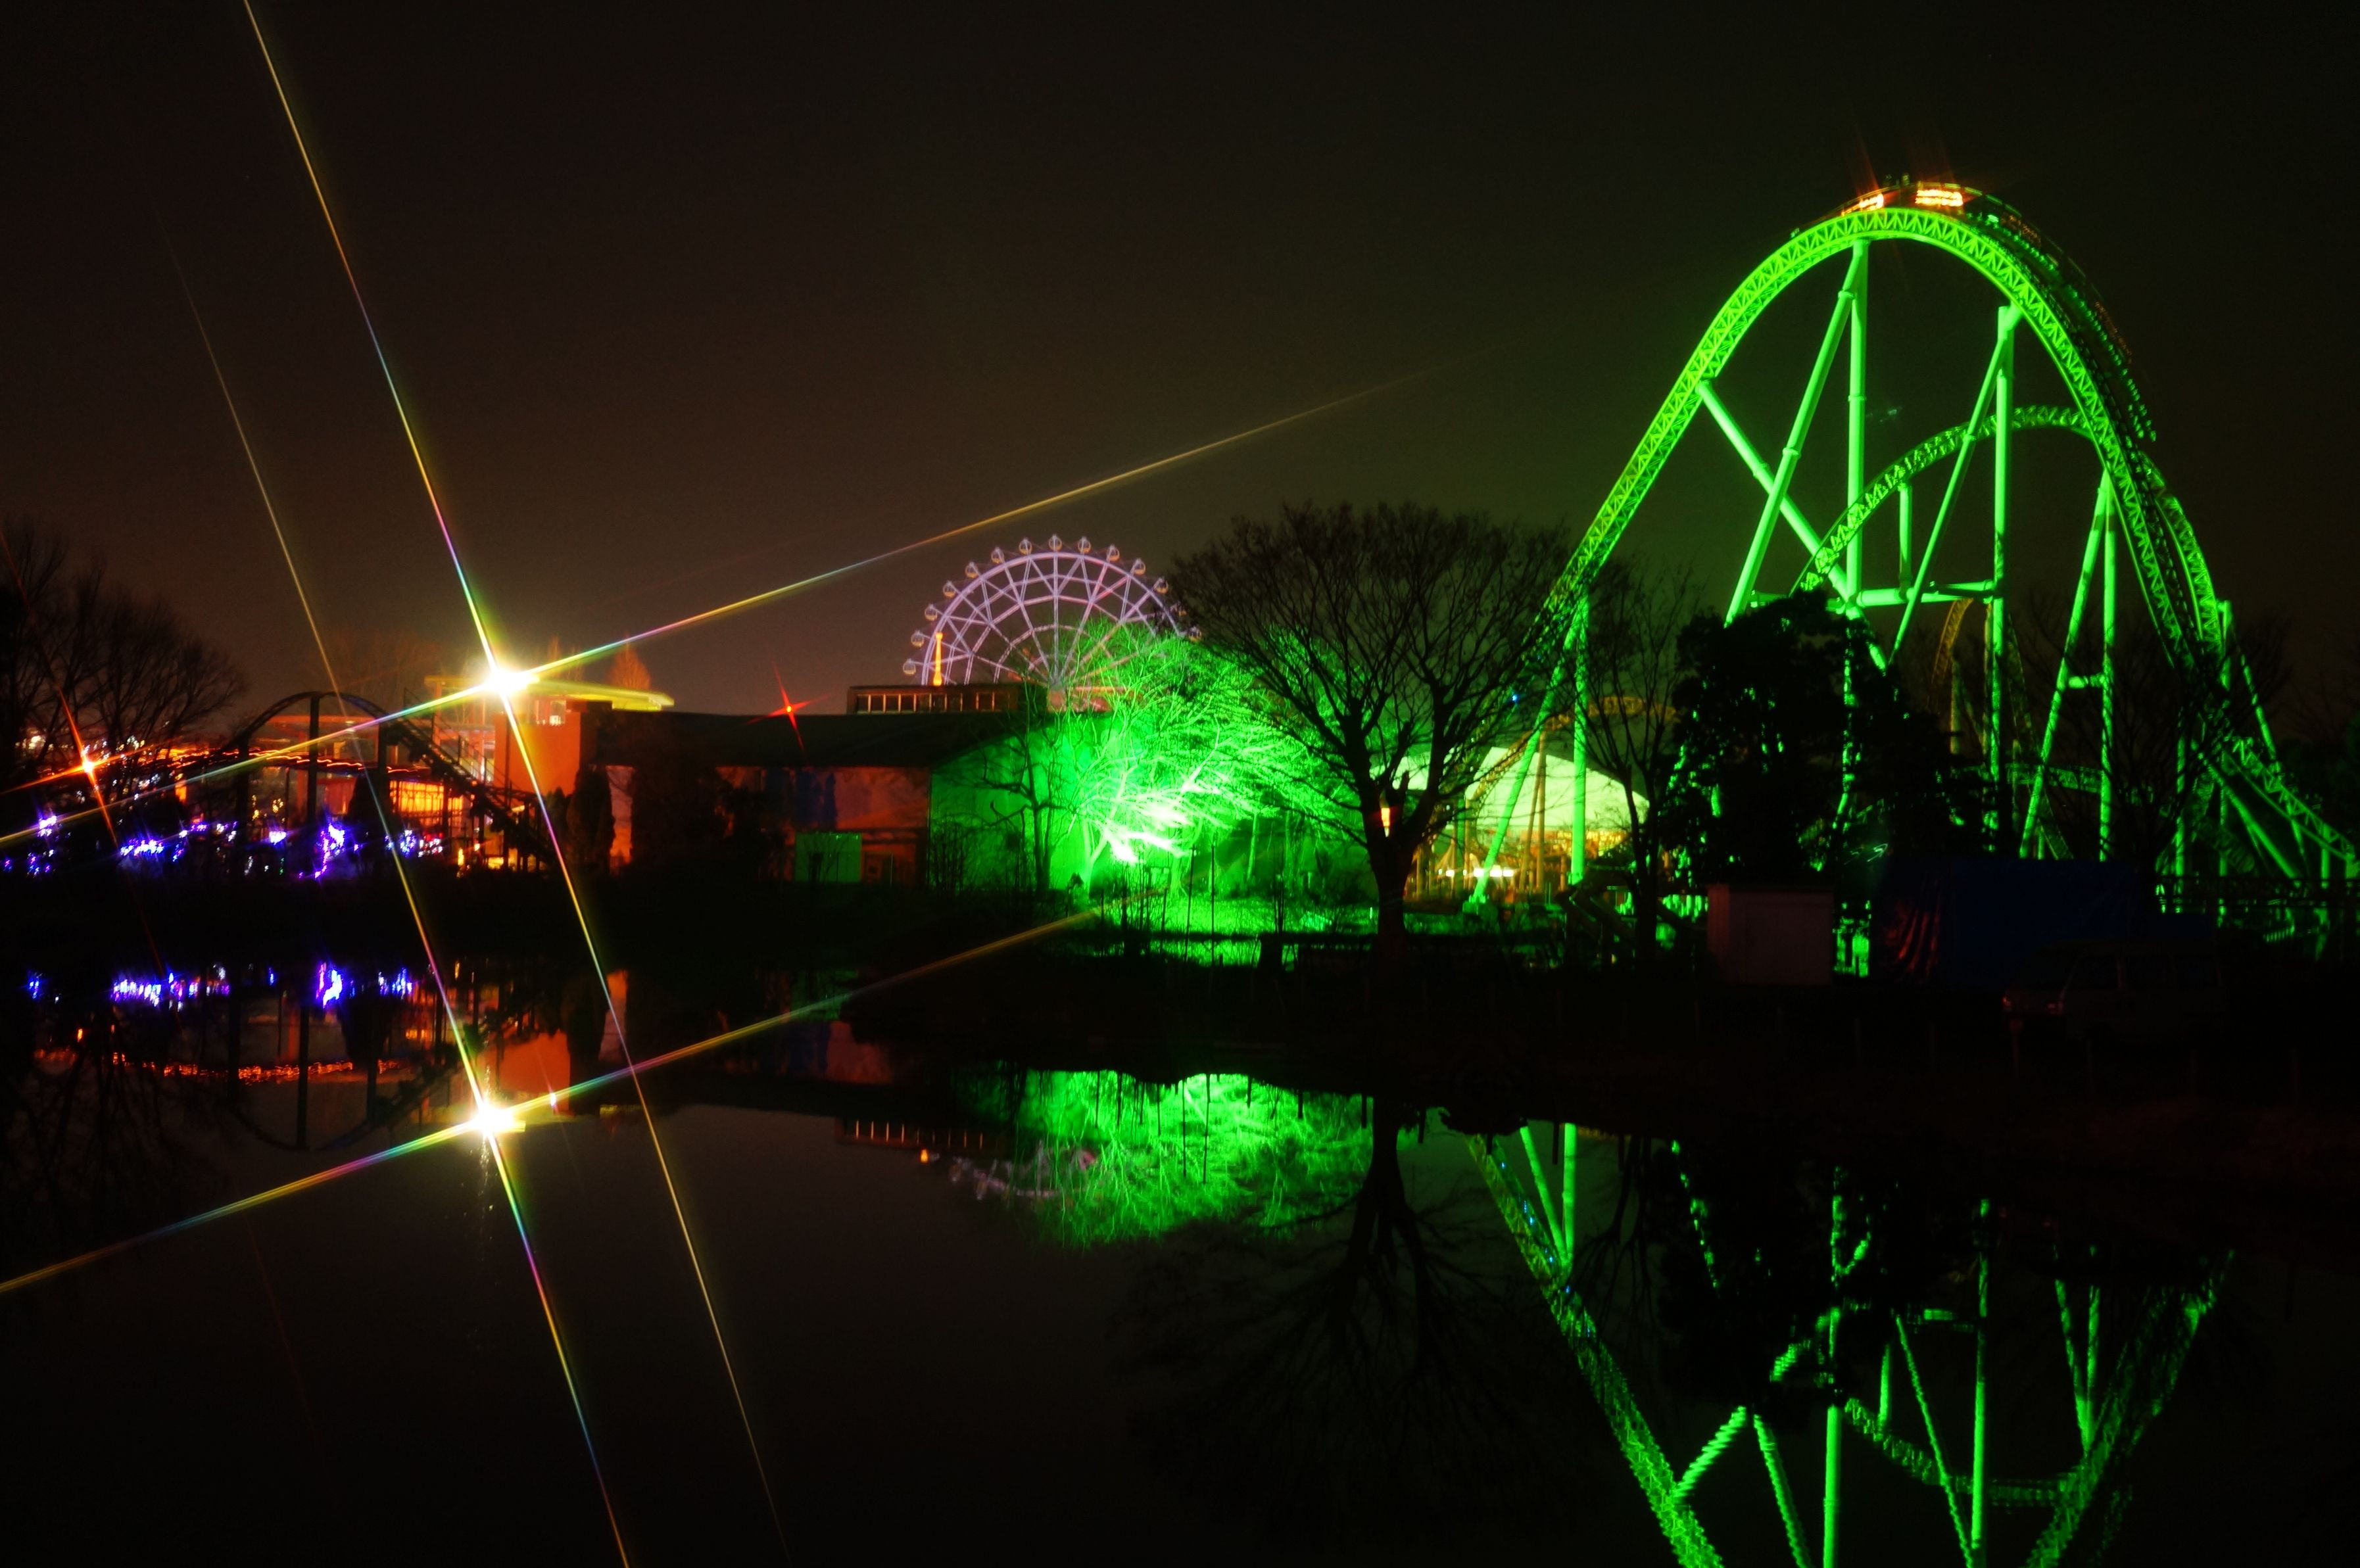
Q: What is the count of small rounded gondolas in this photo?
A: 14